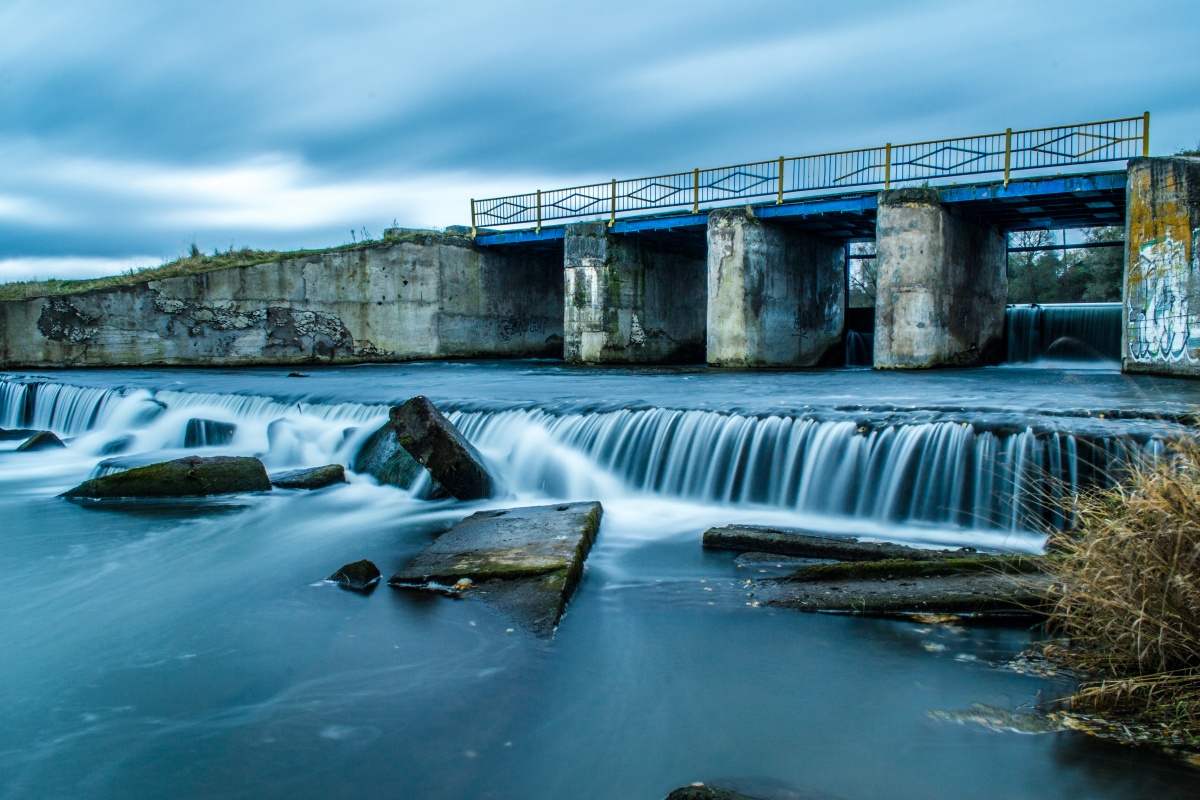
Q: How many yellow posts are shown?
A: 8